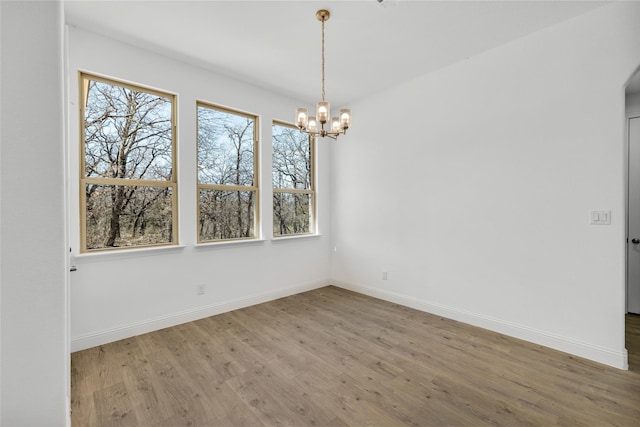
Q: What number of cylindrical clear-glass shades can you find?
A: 5